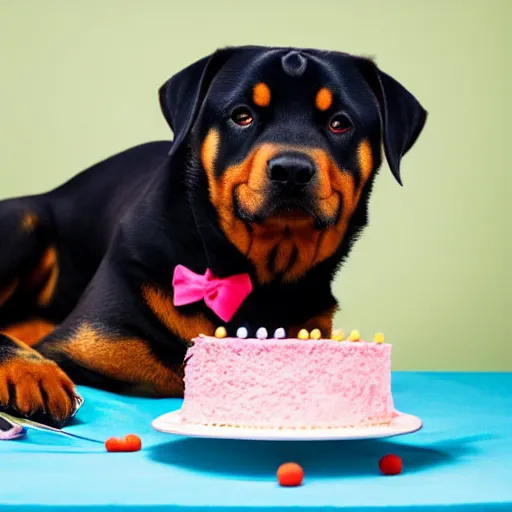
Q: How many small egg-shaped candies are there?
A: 9